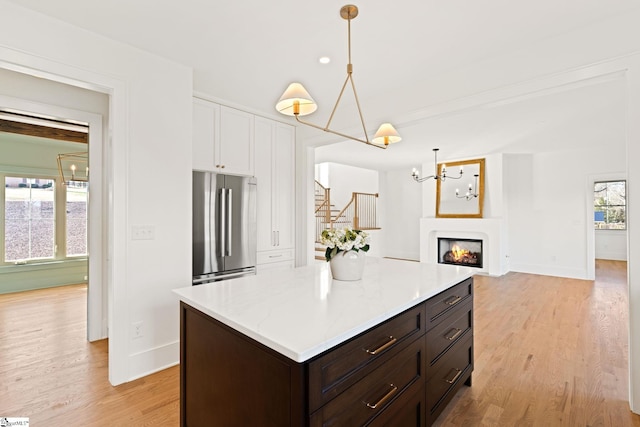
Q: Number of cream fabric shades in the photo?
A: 2